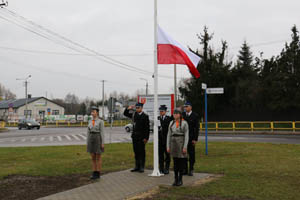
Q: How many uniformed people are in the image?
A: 5